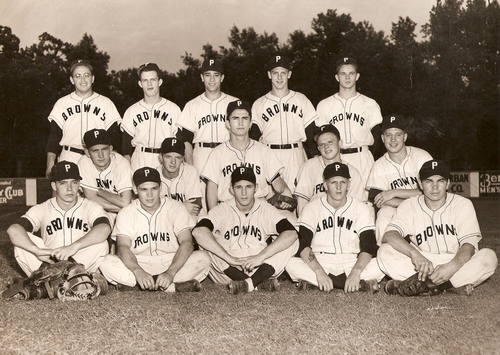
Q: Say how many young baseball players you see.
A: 15